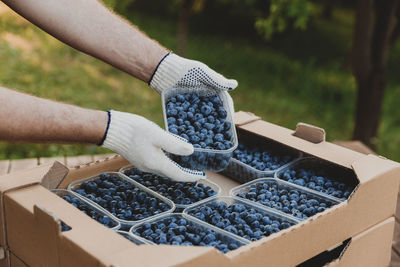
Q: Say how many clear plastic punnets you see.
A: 10